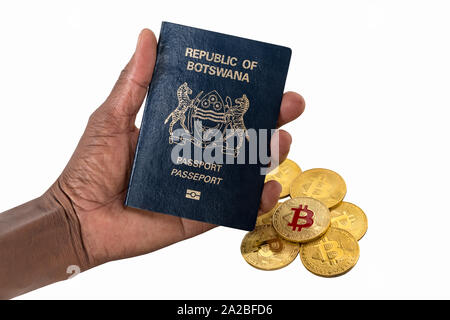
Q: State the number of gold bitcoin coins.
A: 7